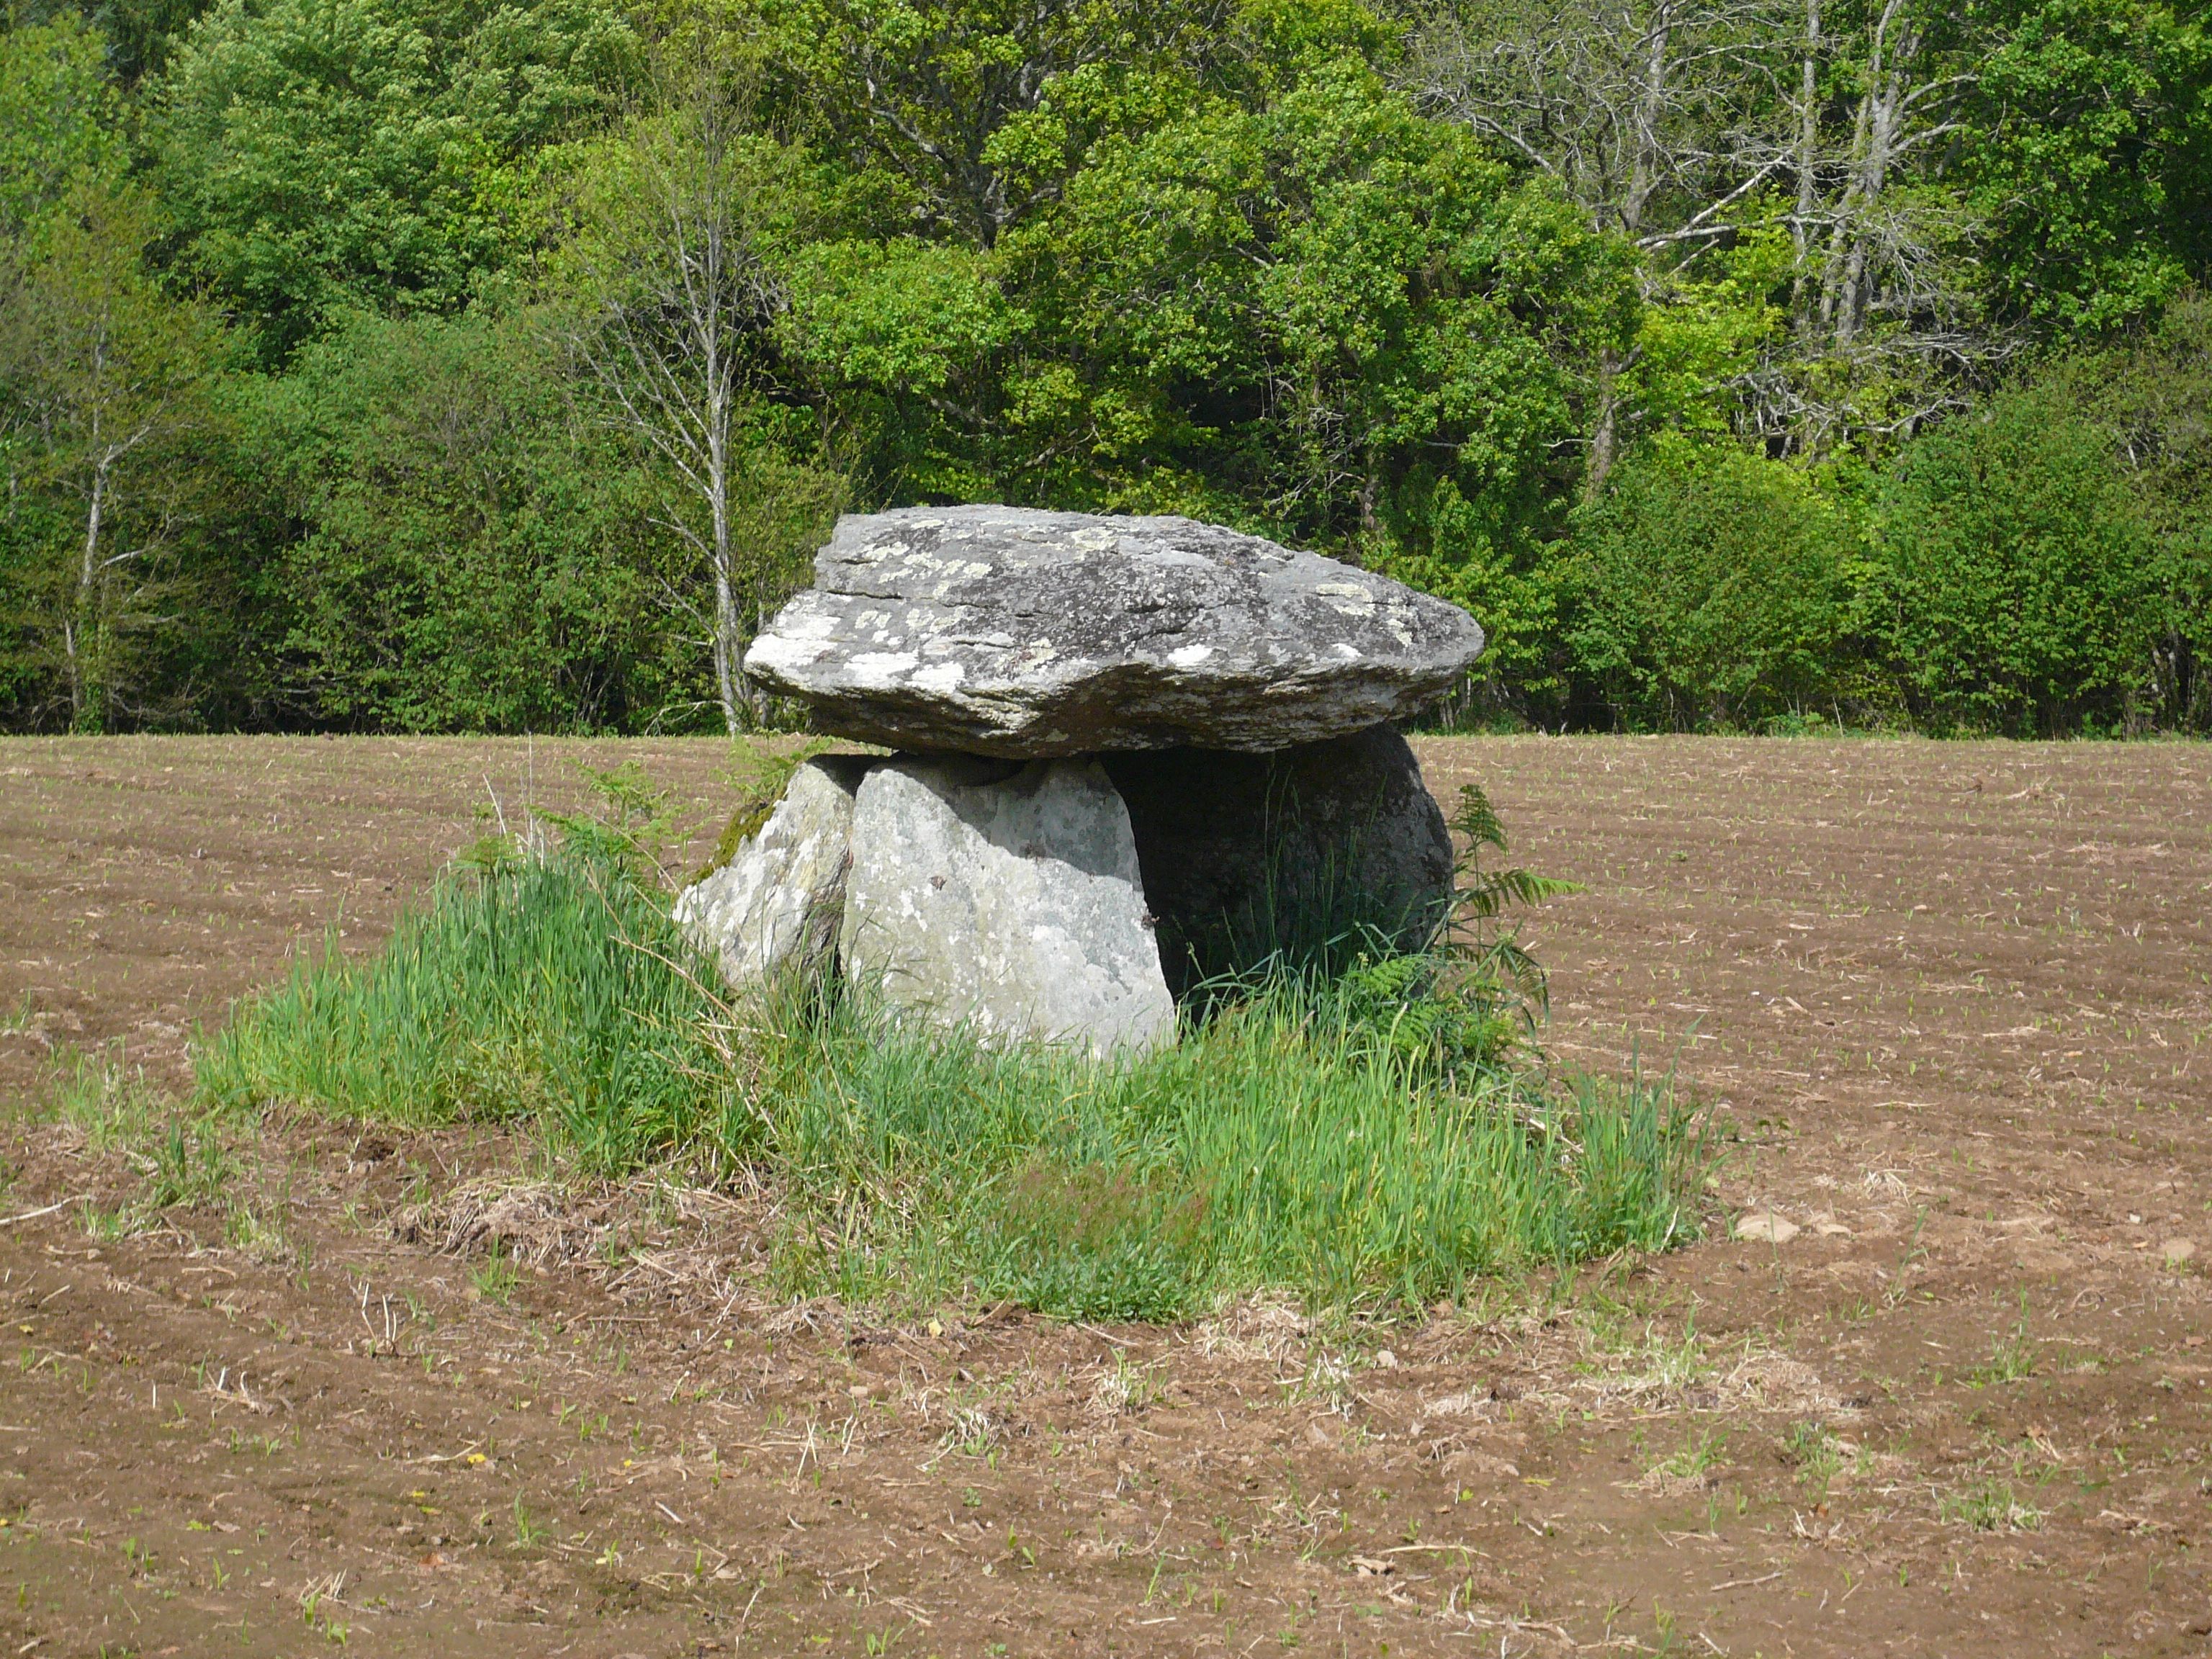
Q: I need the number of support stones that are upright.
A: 3